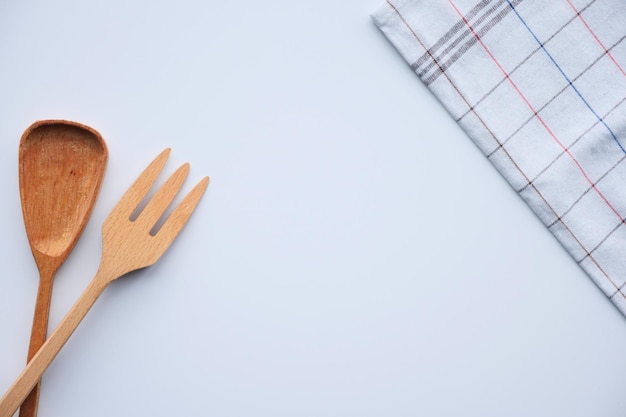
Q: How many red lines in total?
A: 2